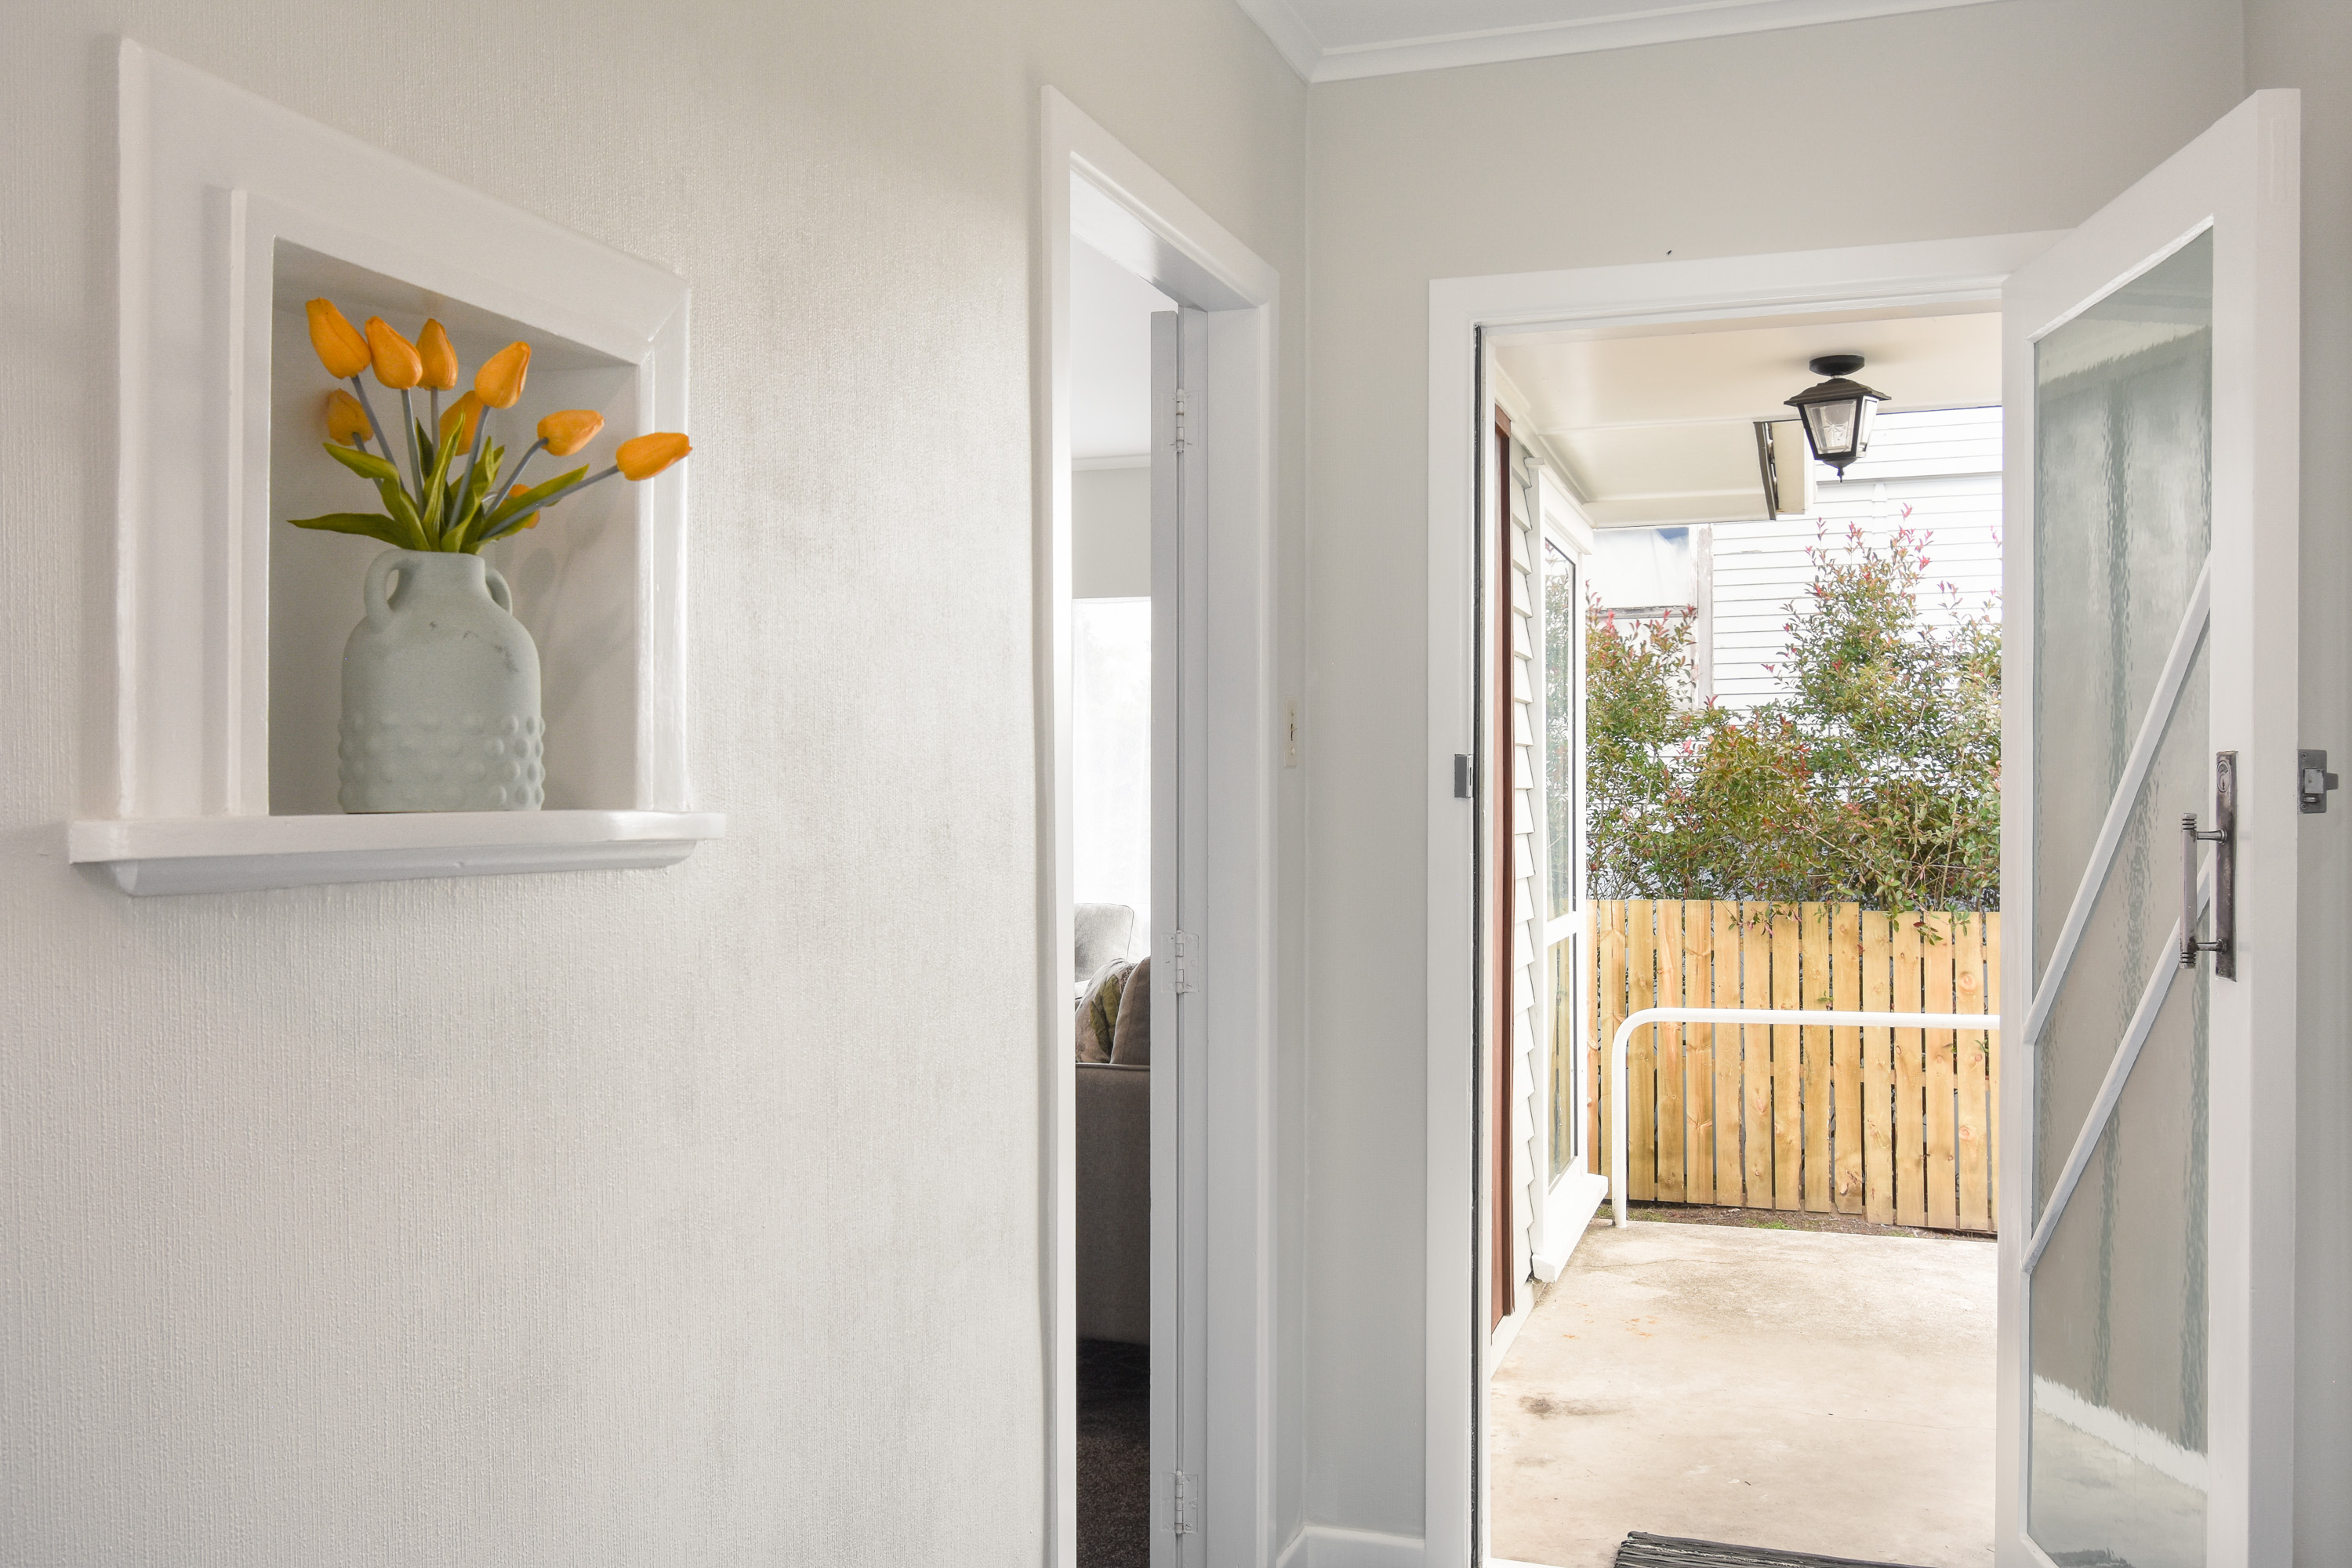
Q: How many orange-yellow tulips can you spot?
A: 9